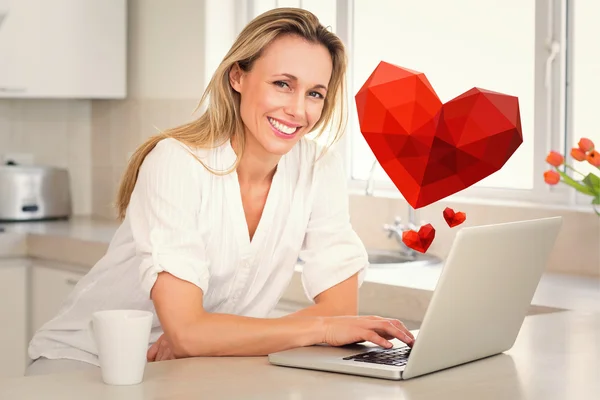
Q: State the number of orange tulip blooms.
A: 5